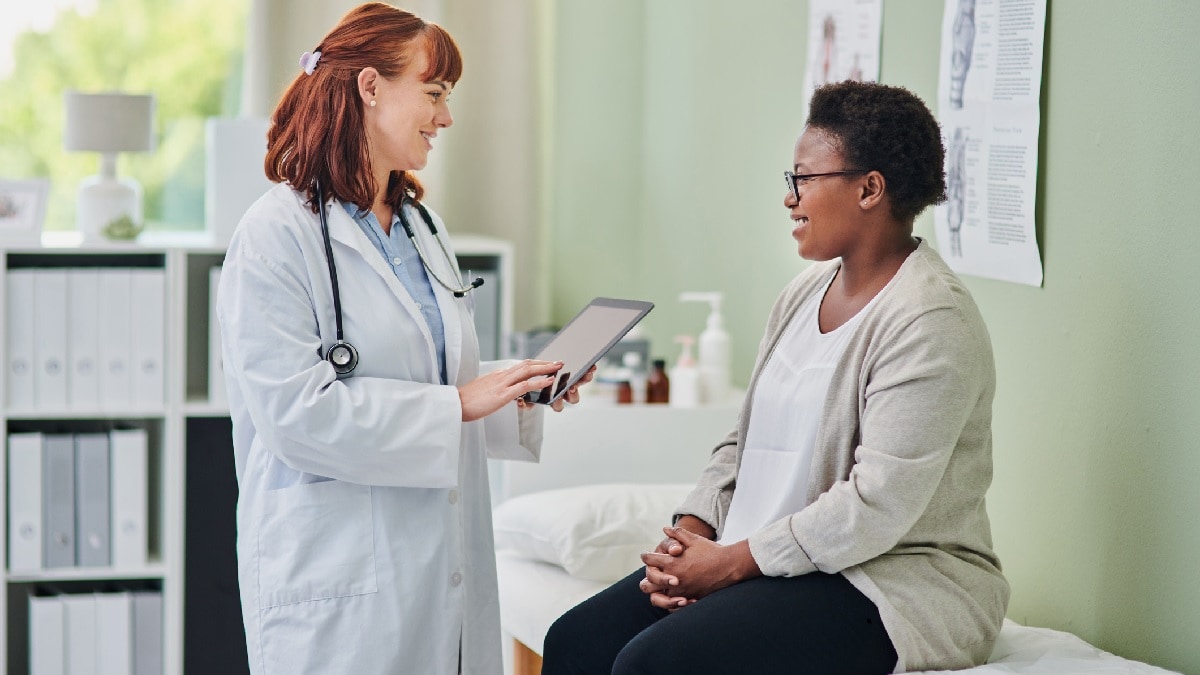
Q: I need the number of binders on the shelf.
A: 14